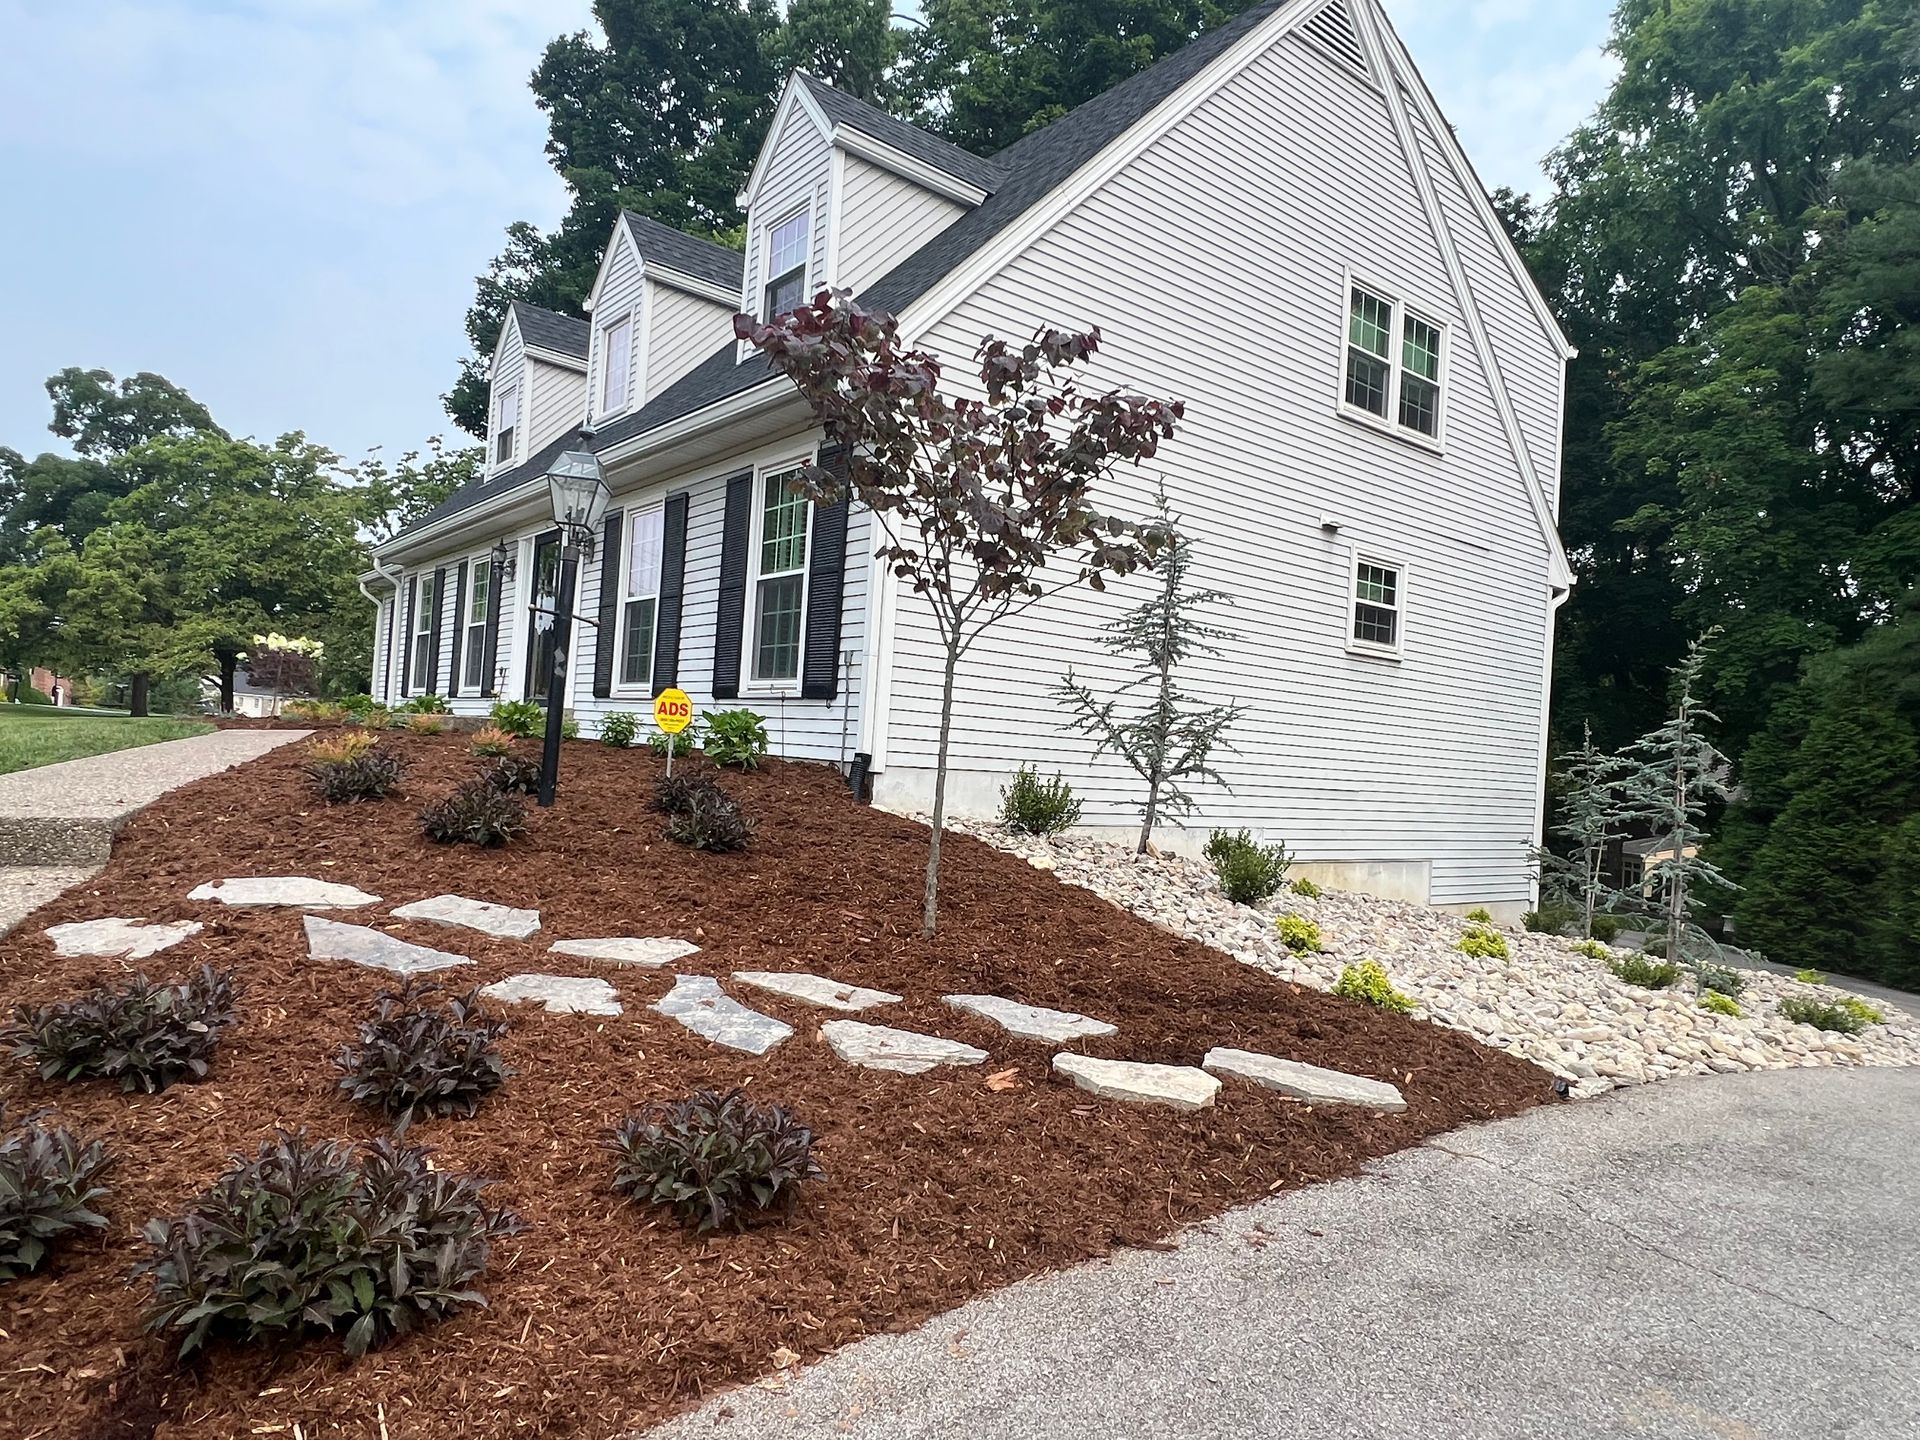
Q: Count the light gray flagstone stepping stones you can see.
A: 12